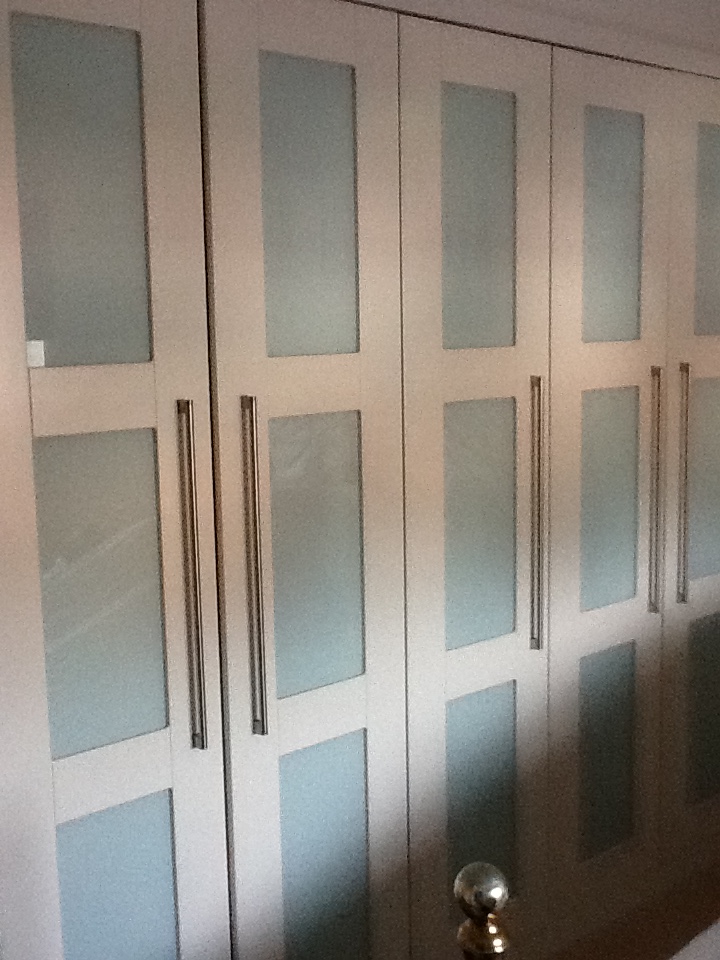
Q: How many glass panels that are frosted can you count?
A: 15